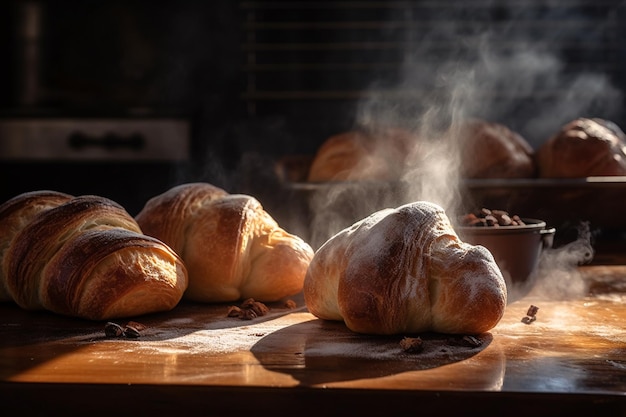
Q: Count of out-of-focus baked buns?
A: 3